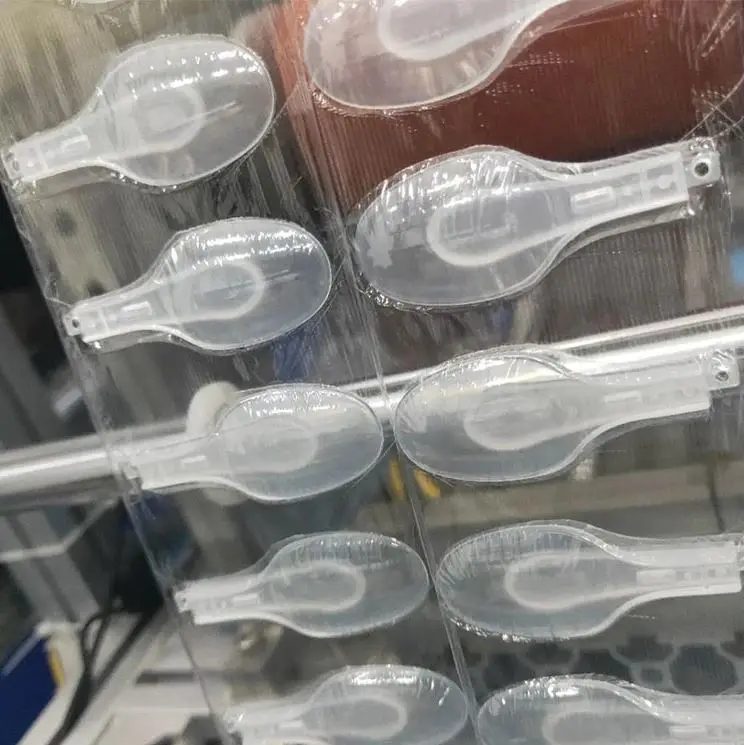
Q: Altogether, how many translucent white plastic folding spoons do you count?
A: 10